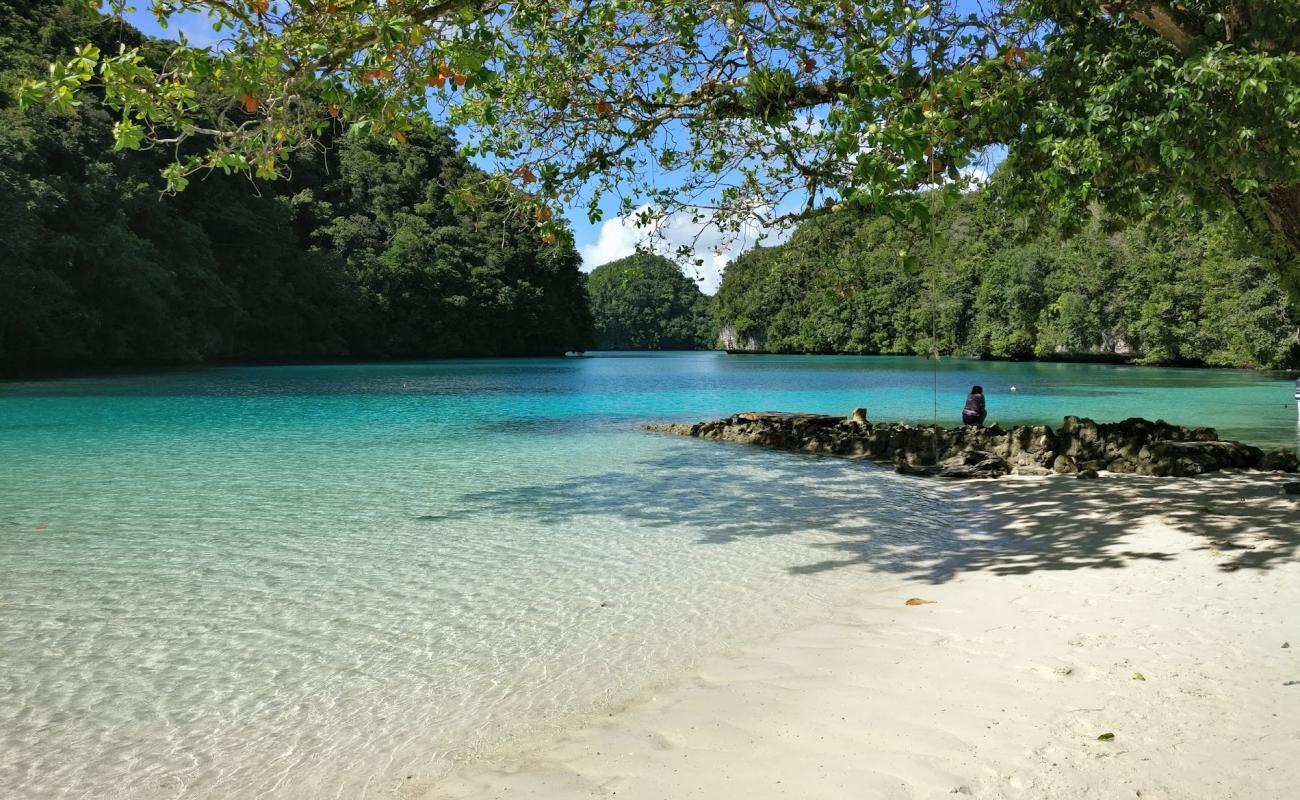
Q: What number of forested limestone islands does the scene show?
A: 3